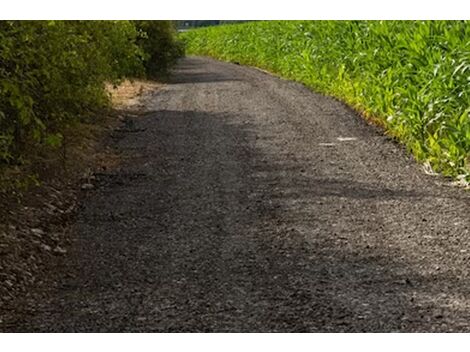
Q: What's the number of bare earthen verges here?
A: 1